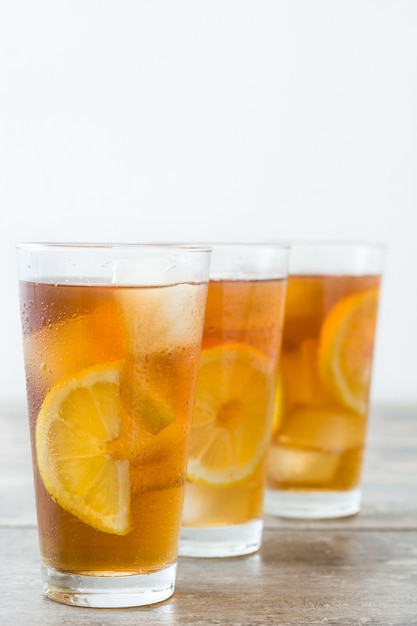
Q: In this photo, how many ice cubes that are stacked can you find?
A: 2